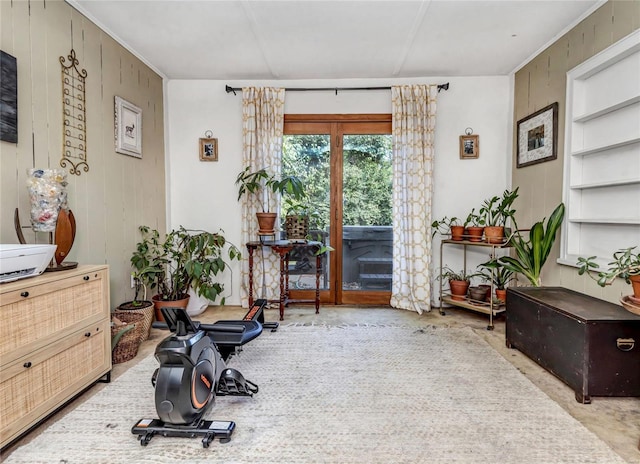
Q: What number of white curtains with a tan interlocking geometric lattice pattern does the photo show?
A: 2